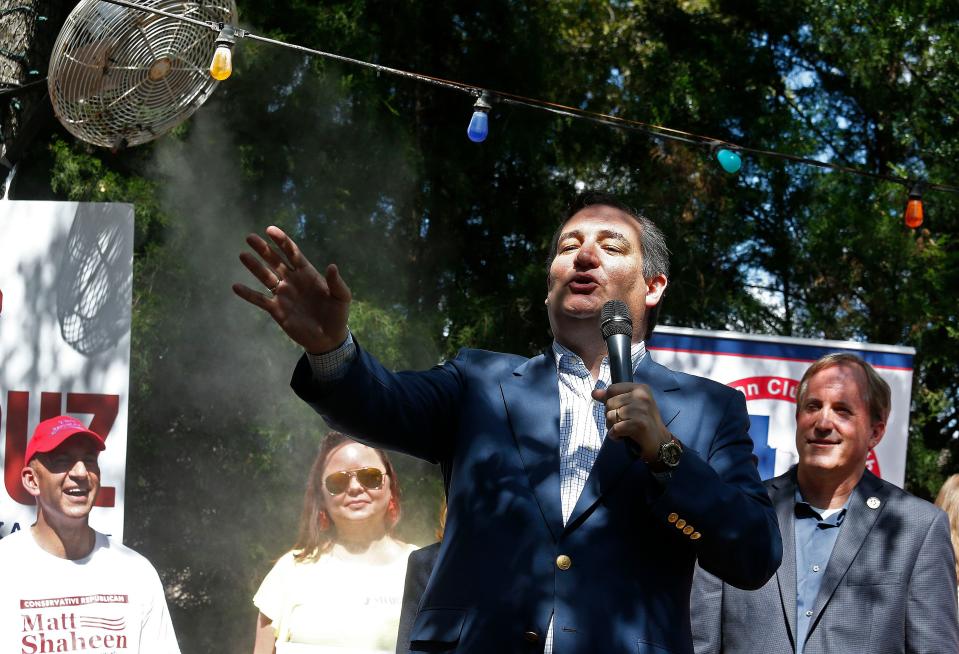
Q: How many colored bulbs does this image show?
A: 4